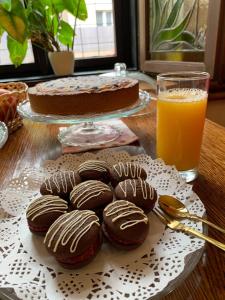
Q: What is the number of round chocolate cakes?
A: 8